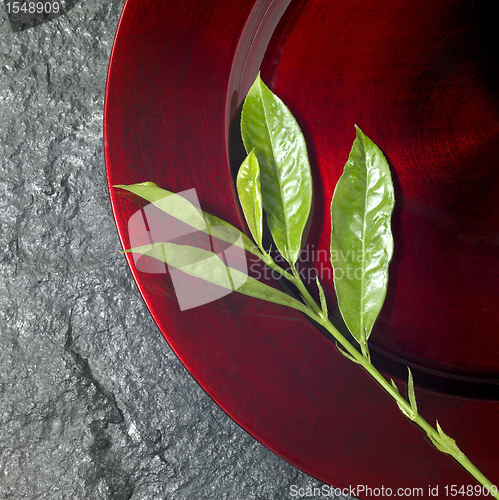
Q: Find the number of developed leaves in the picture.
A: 5